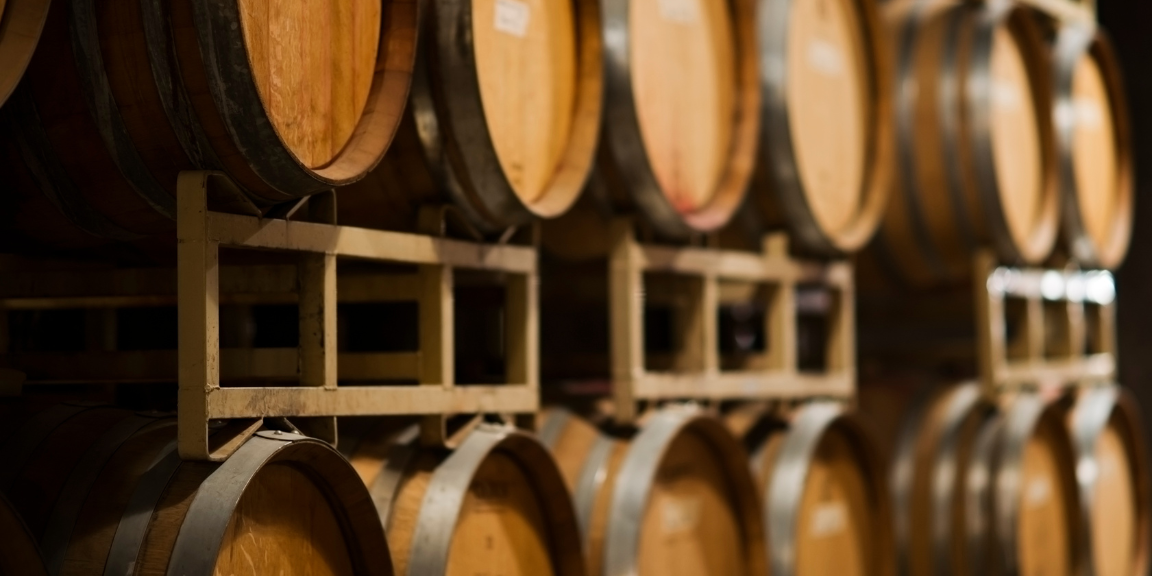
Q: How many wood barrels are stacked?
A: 14